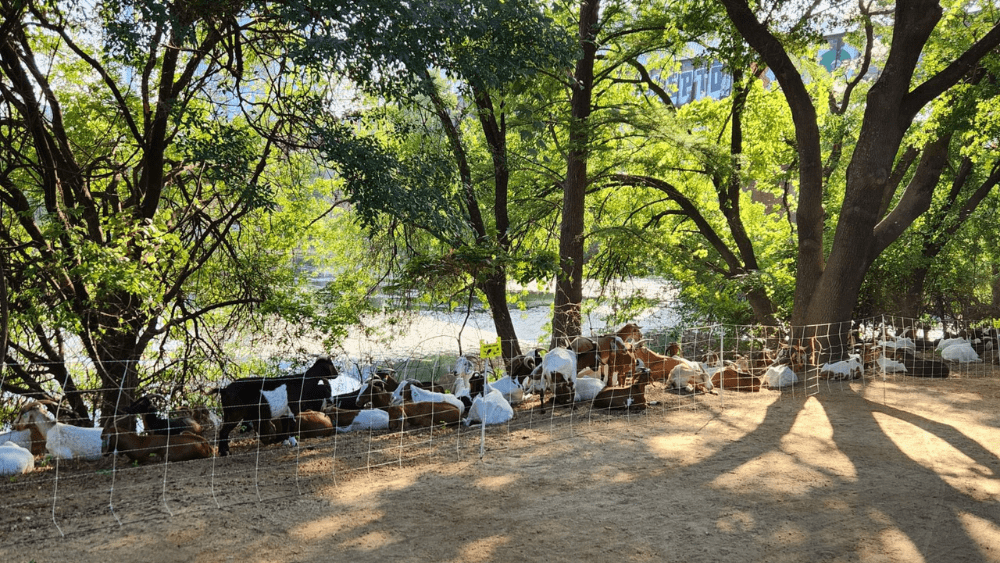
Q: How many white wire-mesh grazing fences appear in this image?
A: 1